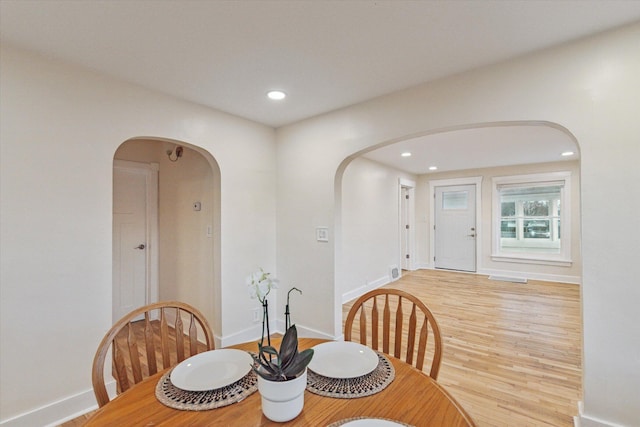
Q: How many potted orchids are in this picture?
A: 1